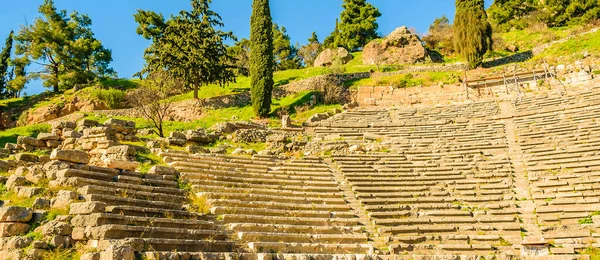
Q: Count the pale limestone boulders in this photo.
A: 2